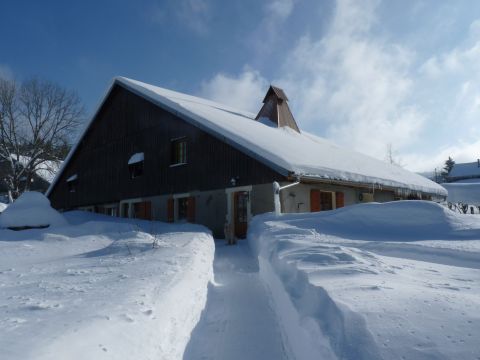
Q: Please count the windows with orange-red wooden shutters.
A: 3